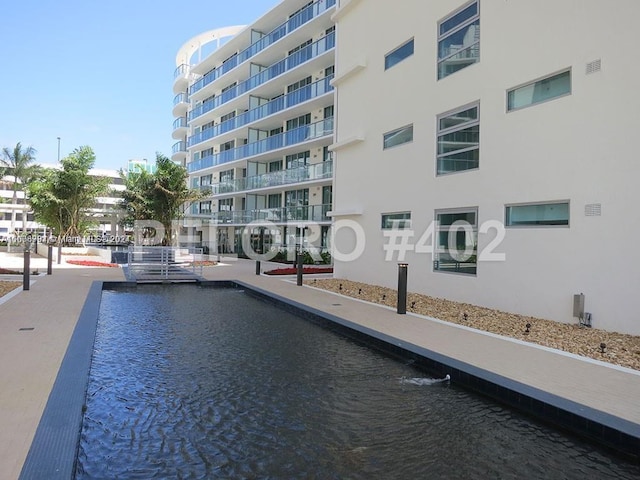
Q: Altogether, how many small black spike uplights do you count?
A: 8